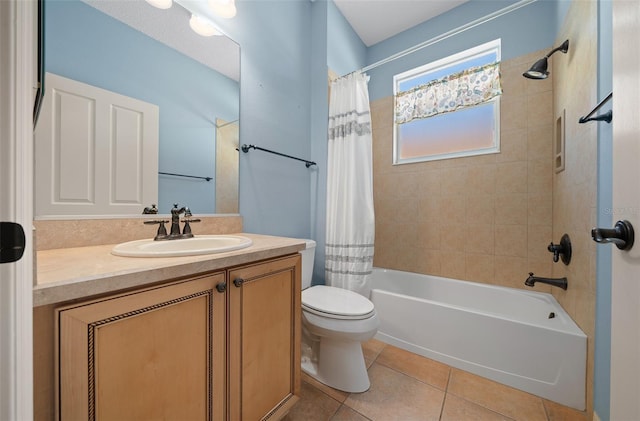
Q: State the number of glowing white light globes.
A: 3